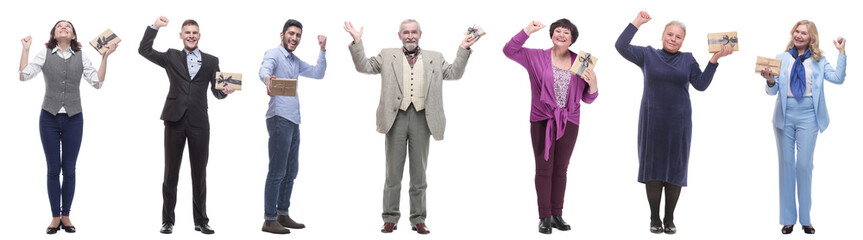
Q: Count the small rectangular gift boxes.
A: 7